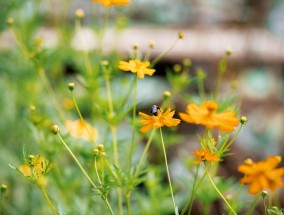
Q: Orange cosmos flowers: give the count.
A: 8